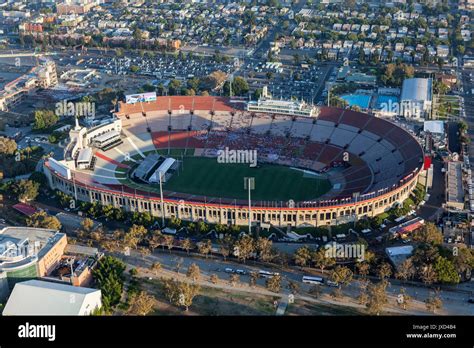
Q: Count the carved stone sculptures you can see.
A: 0